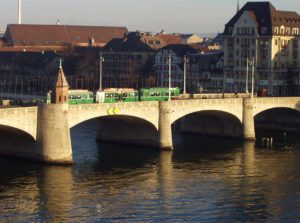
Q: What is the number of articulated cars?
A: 3